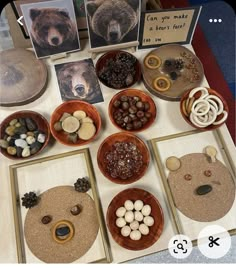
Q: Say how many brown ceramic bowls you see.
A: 7